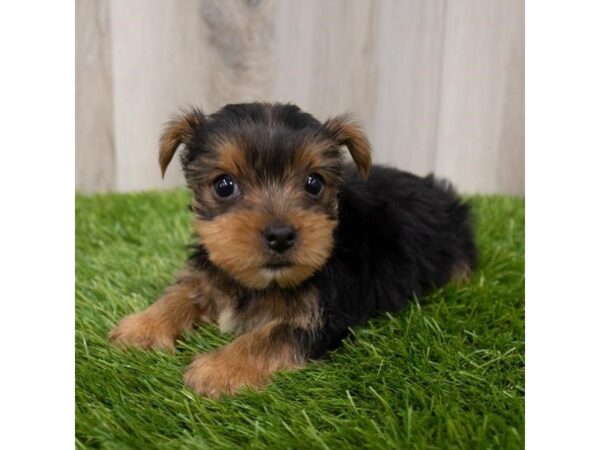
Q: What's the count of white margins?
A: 2